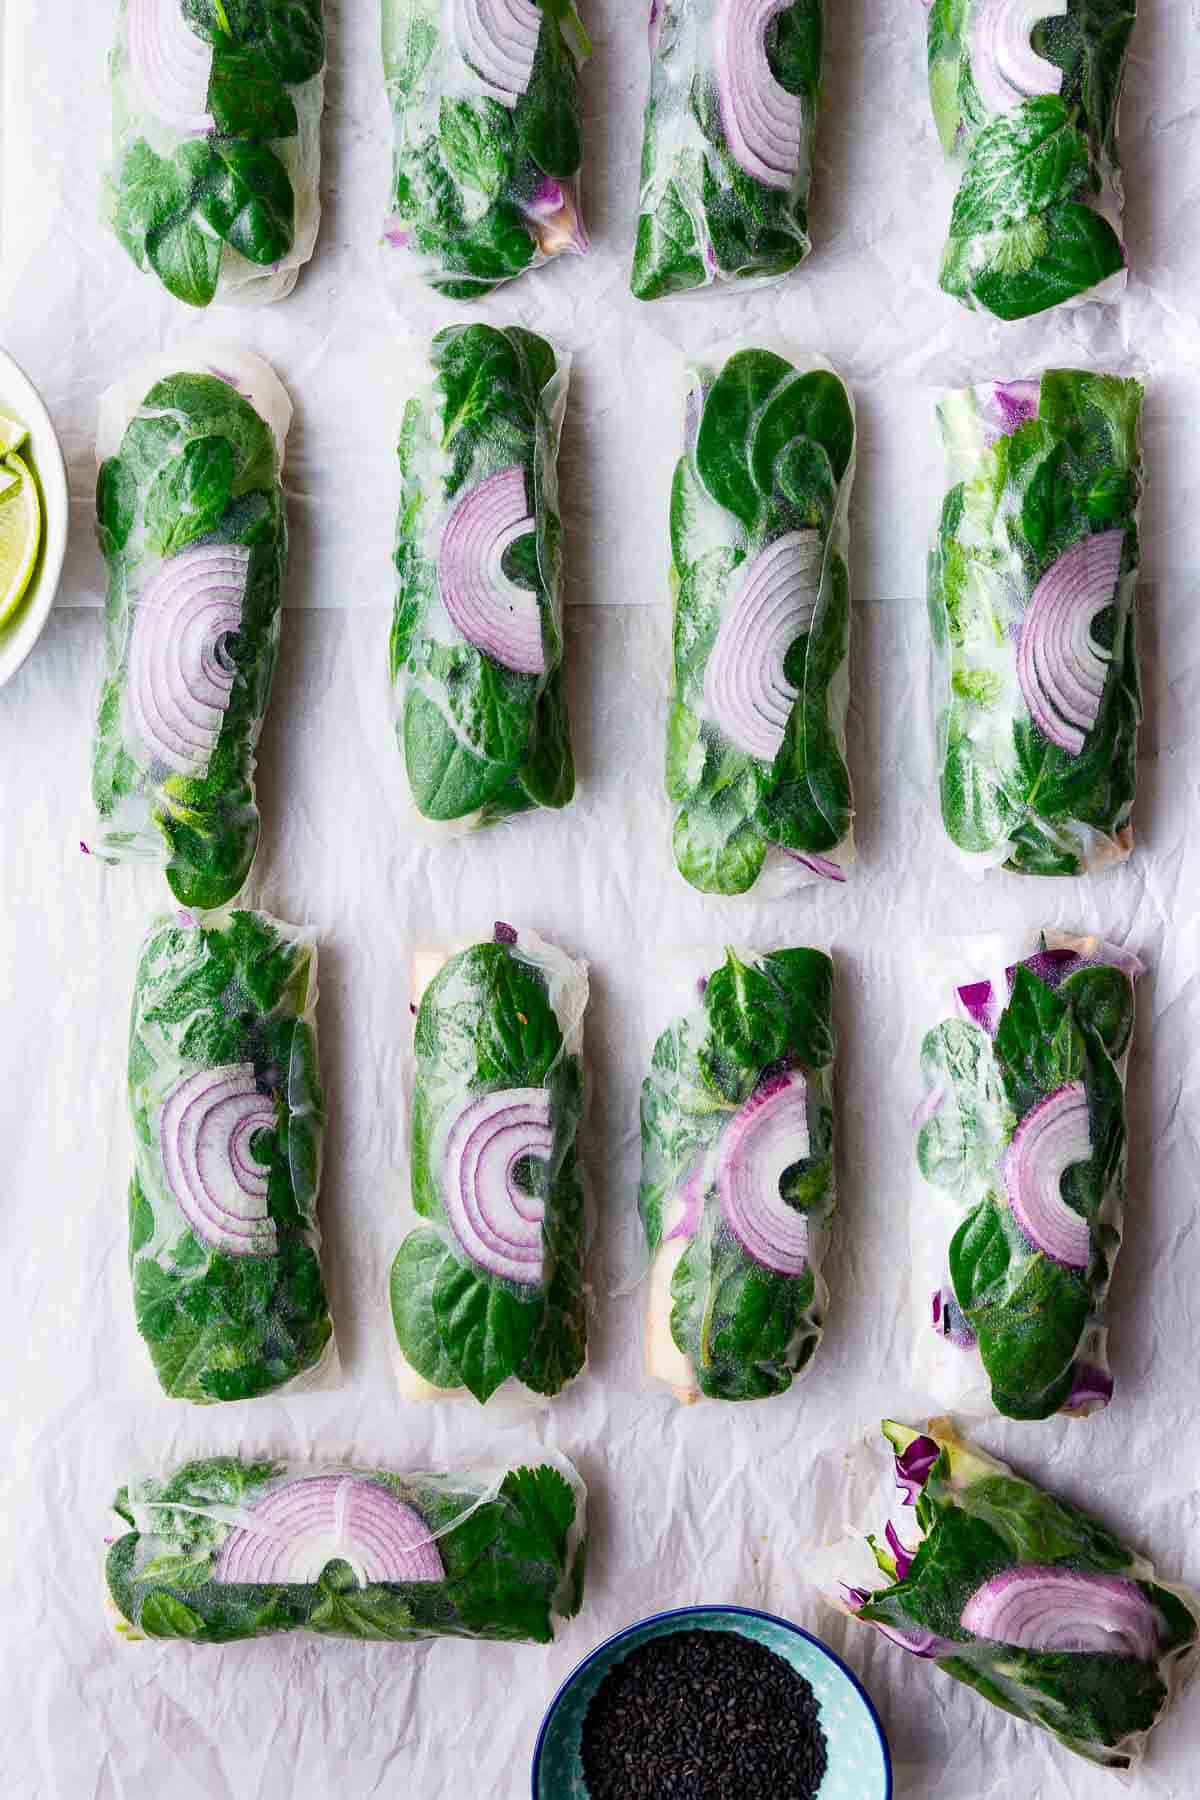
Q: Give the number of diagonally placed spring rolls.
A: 1